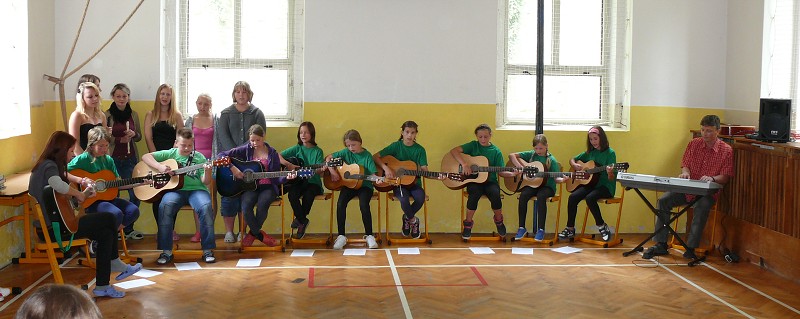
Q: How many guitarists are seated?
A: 10